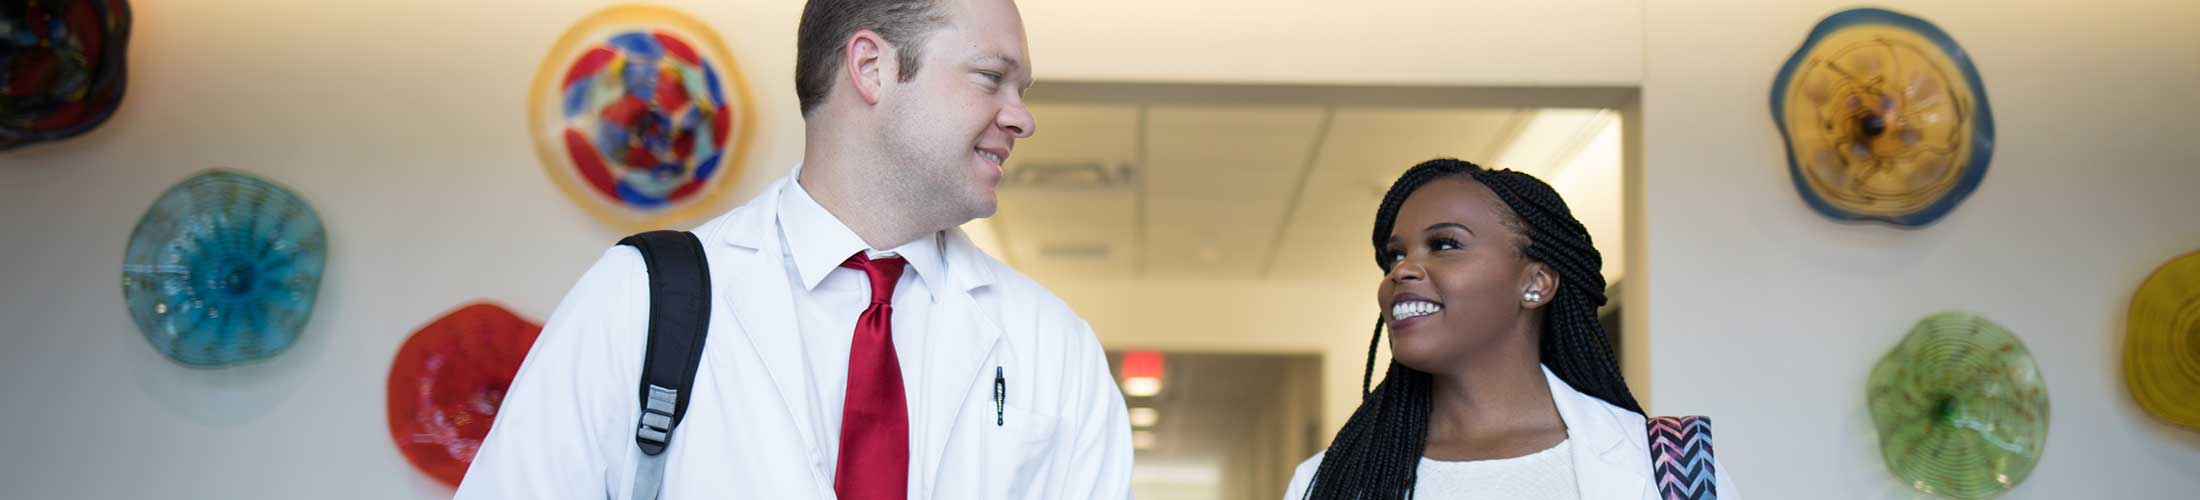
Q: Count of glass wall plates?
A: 7